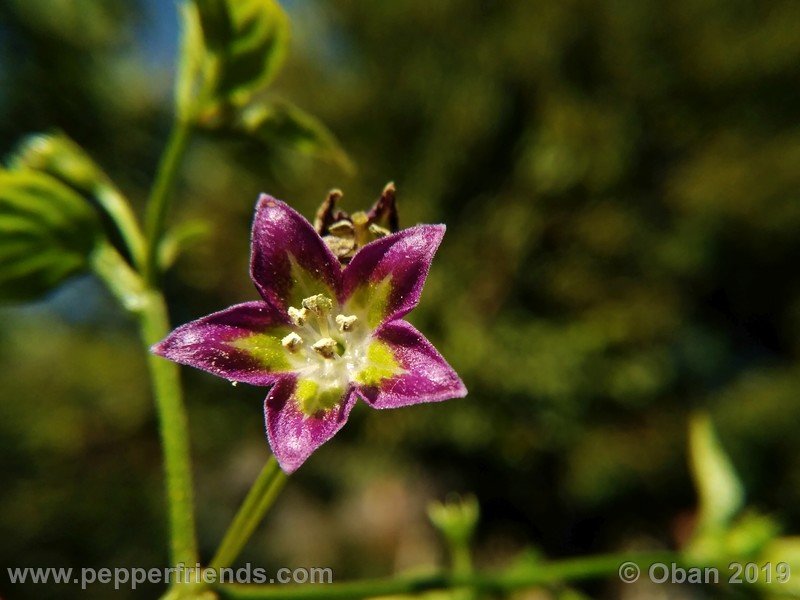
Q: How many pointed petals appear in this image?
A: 5